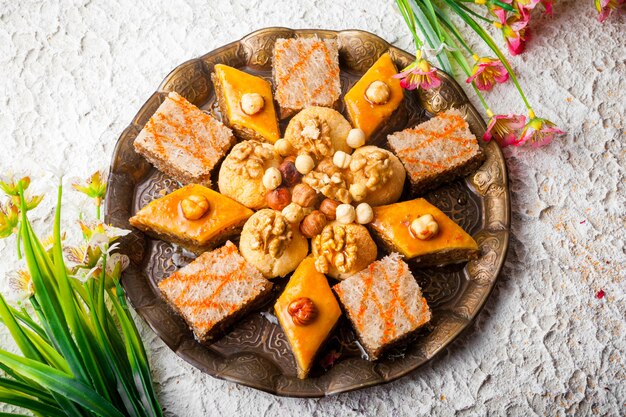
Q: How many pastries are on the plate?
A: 15